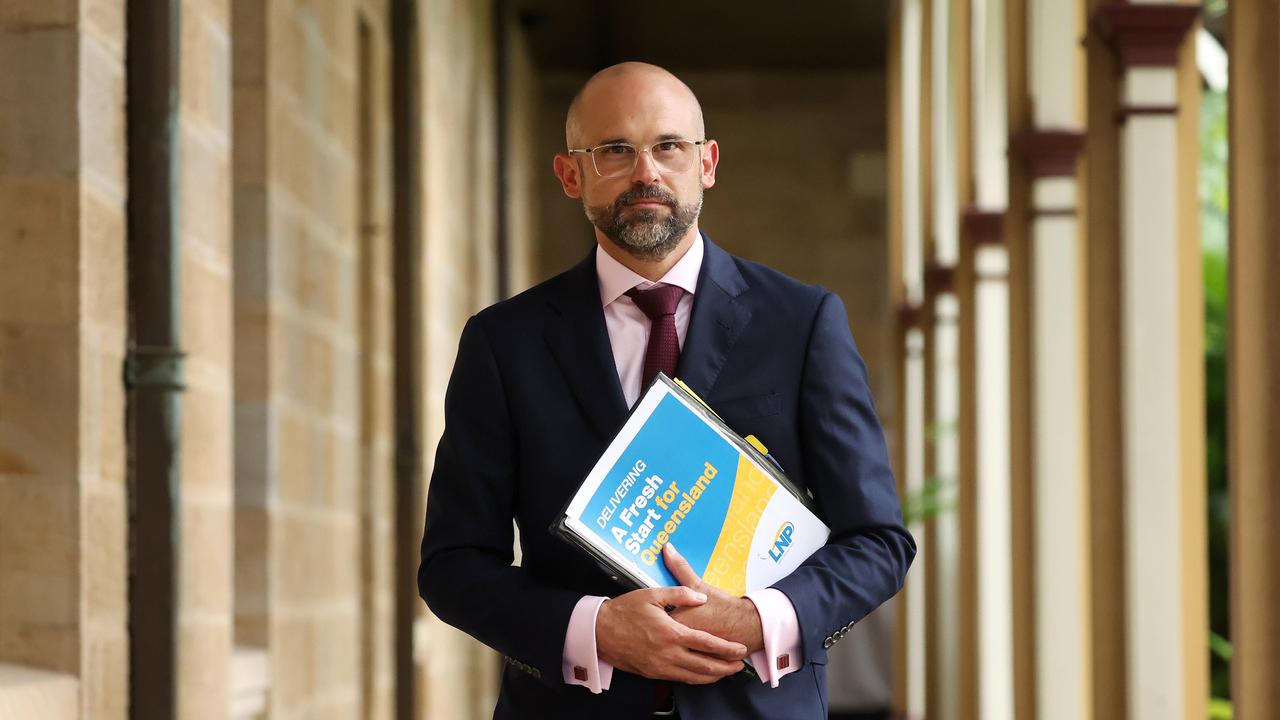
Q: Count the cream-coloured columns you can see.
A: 5